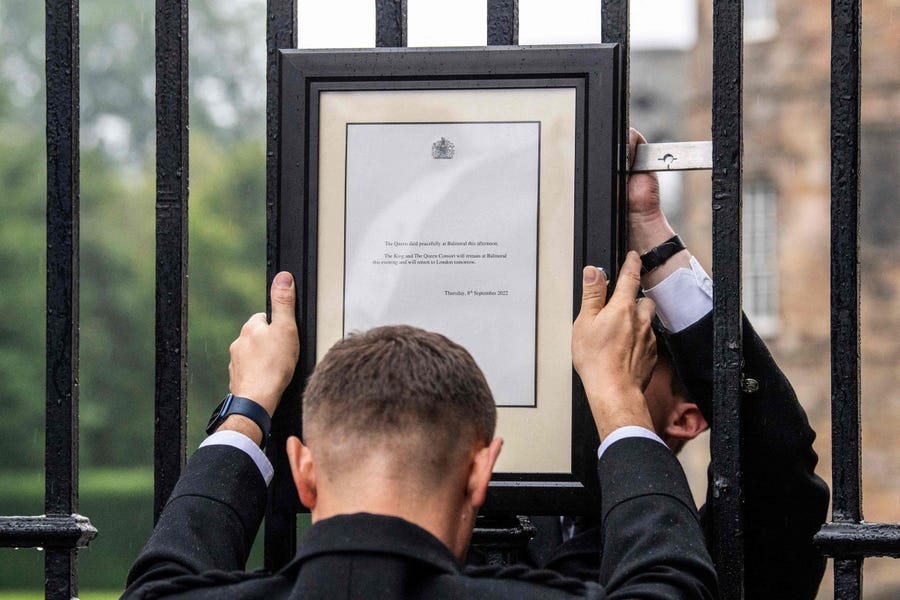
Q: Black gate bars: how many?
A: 8